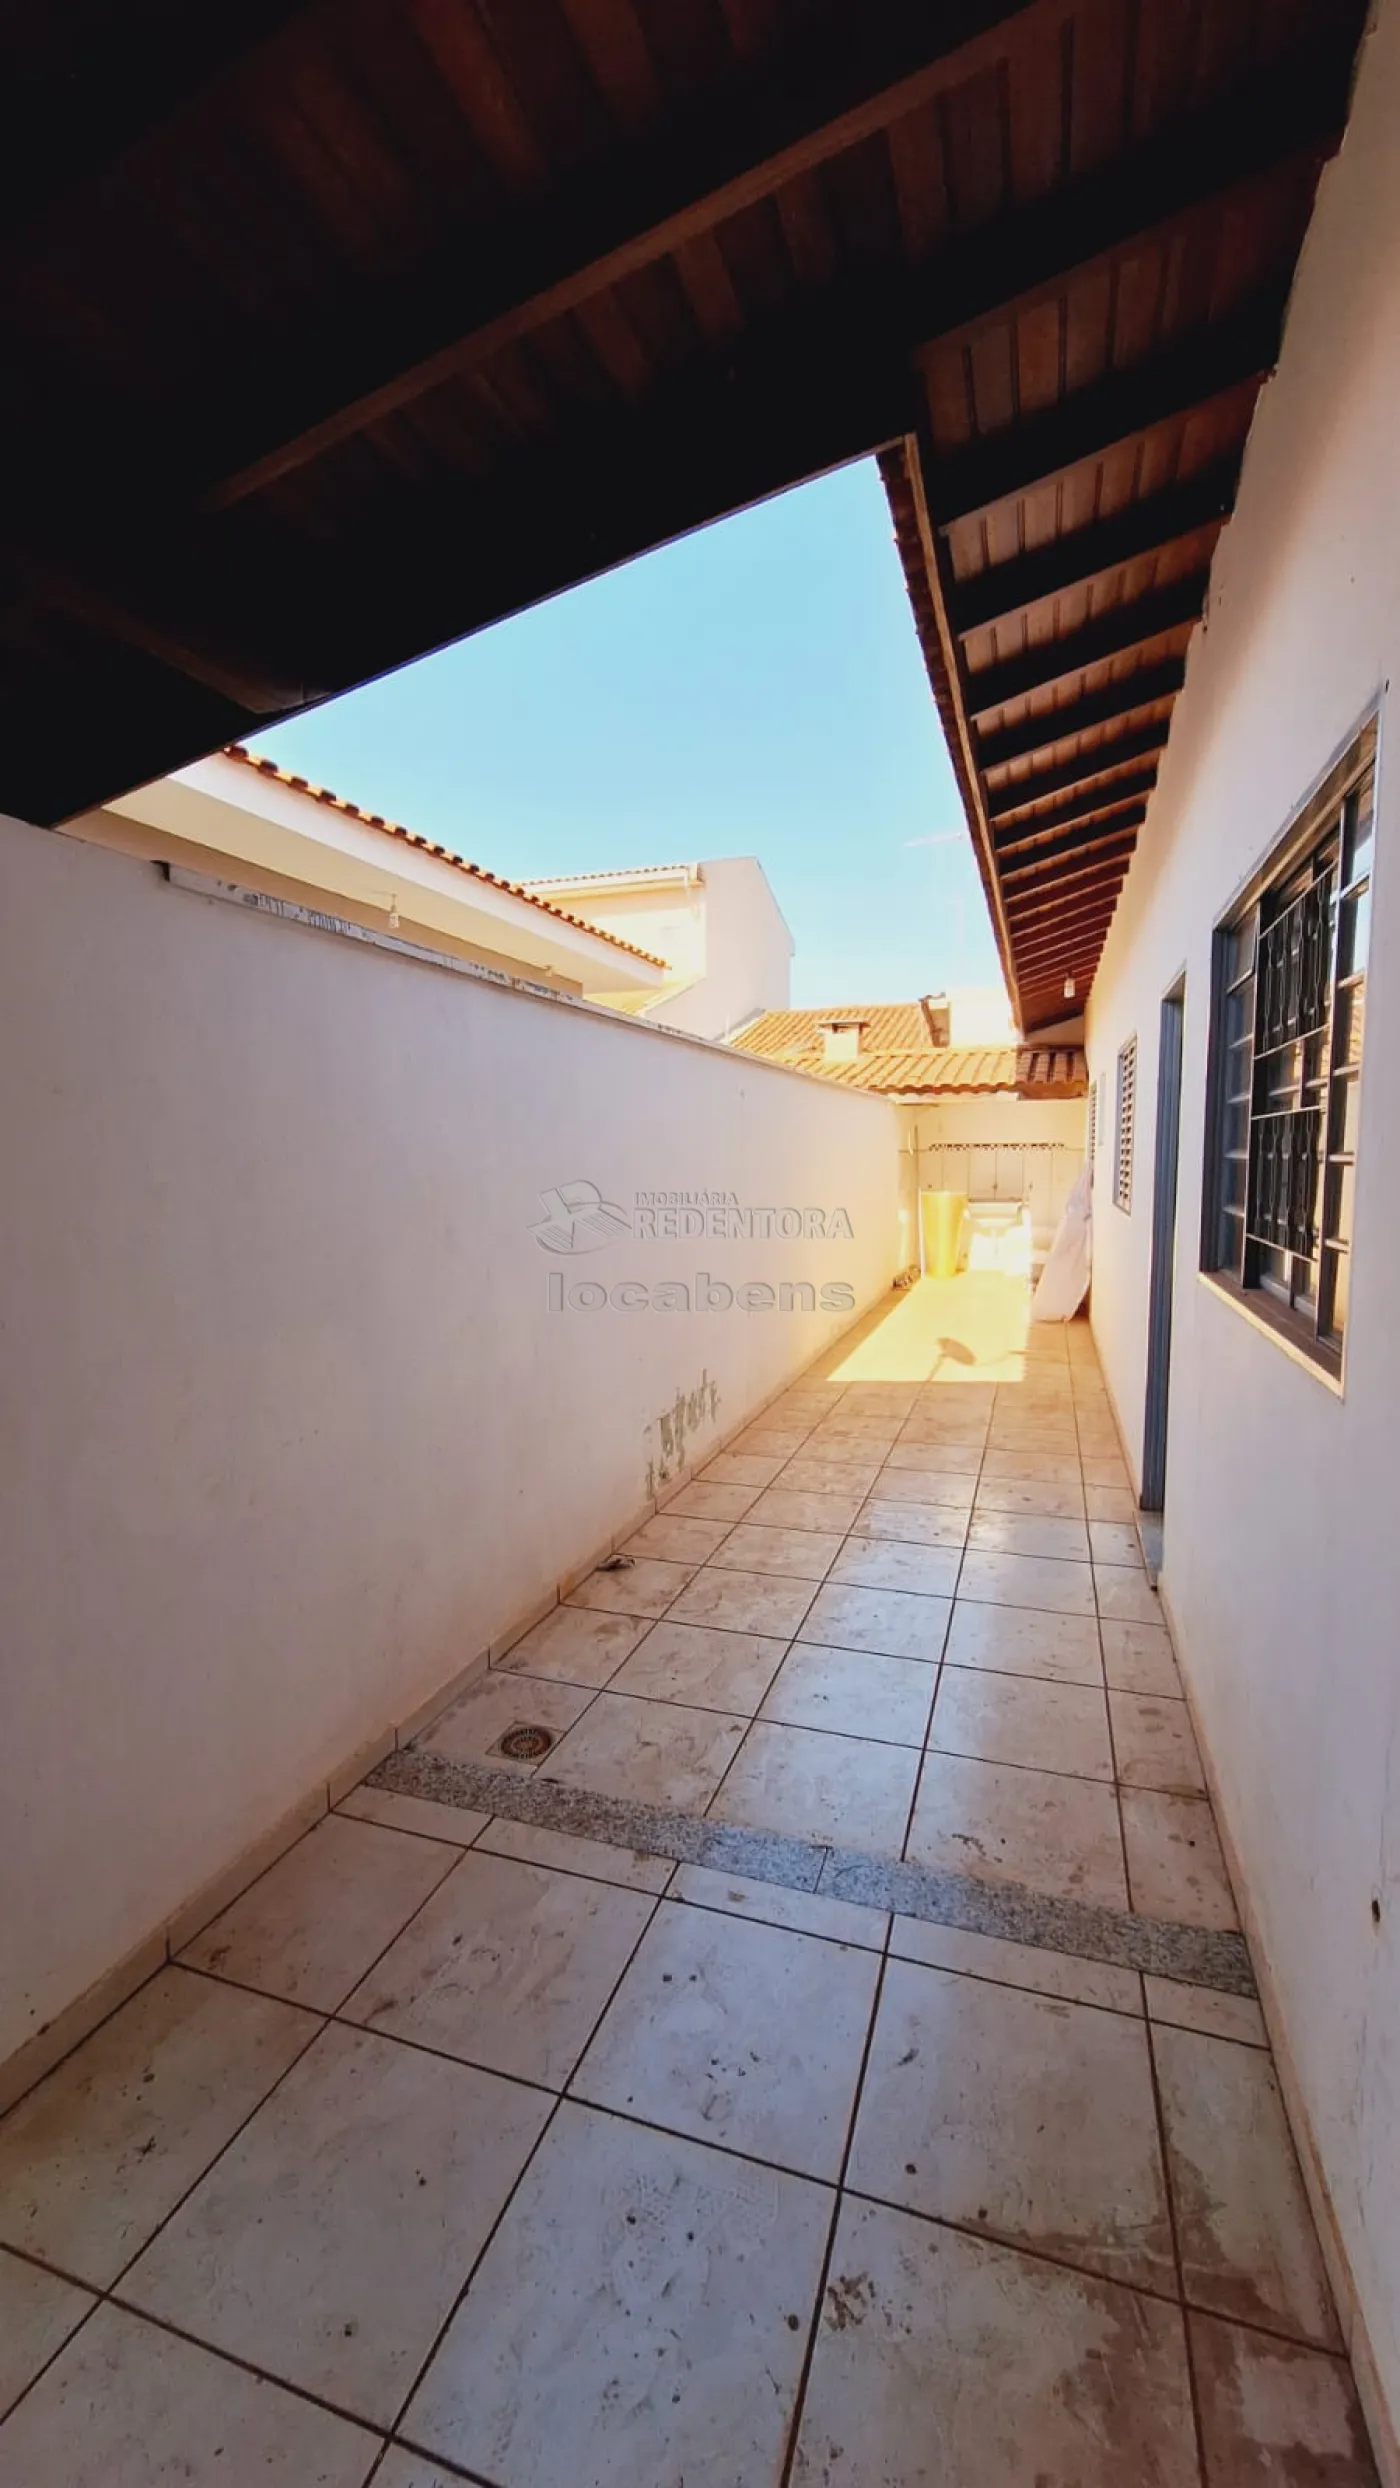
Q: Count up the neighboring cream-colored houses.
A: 2